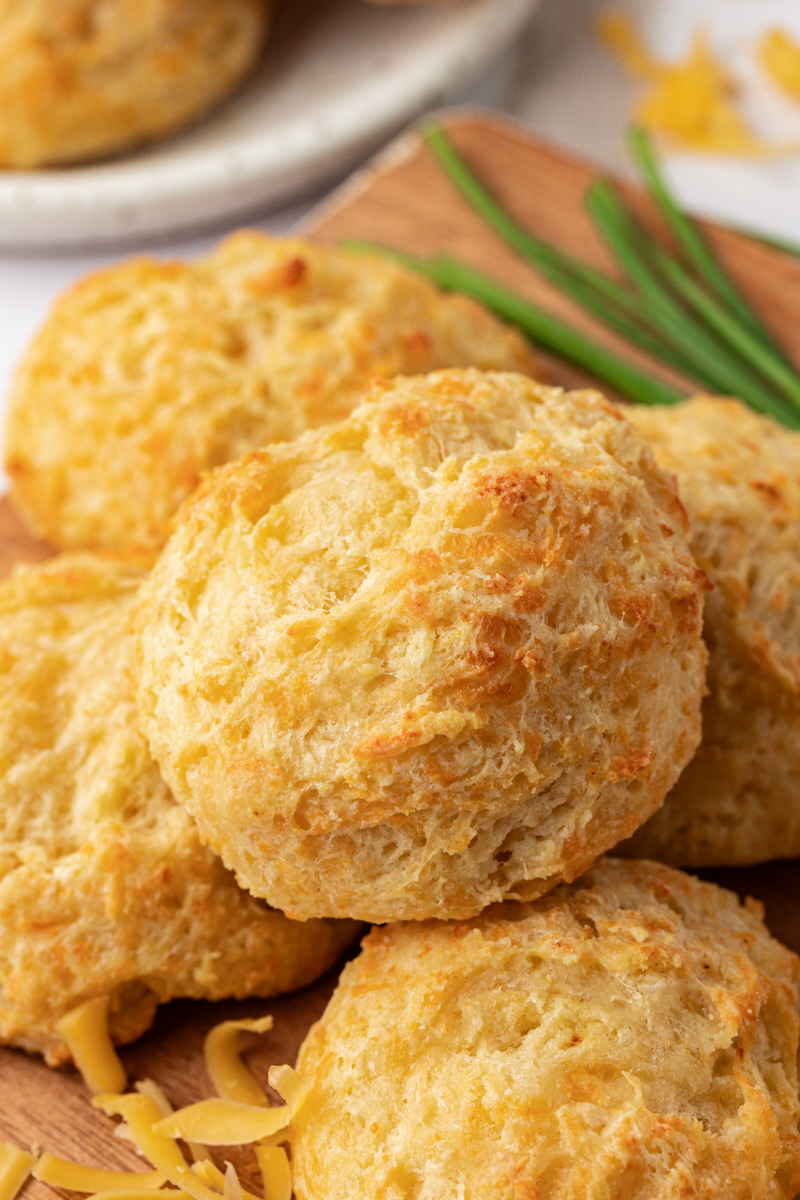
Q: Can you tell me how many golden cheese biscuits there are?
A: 6